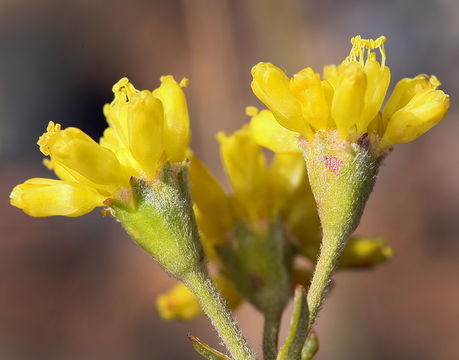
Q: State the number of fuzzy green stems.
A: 3